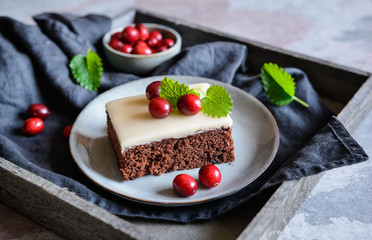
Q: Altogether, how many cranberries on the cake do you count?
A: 3